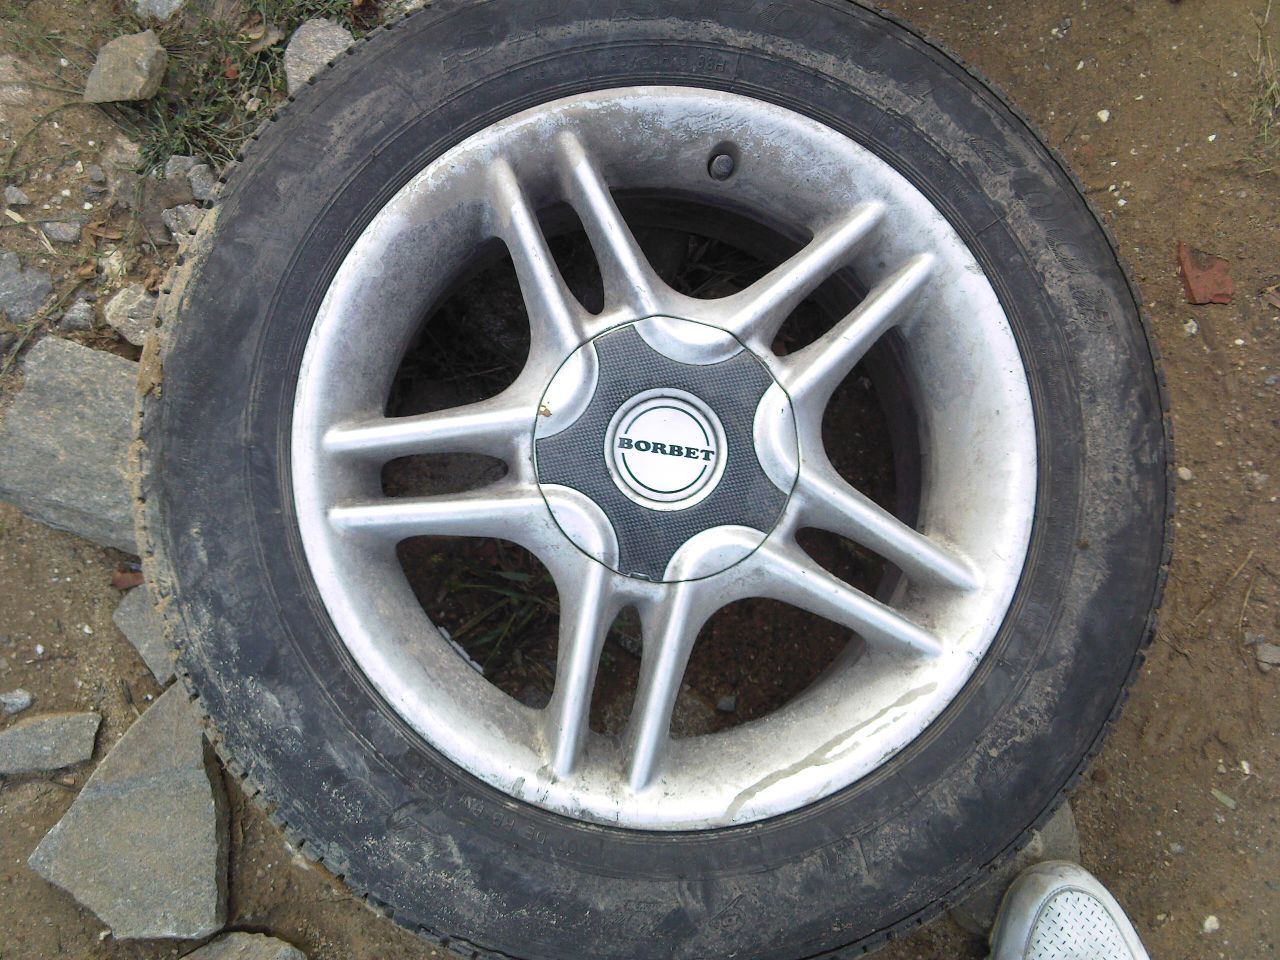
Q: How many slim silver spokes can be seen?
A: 10